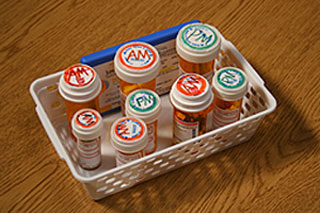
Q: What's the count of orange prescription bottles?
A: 8